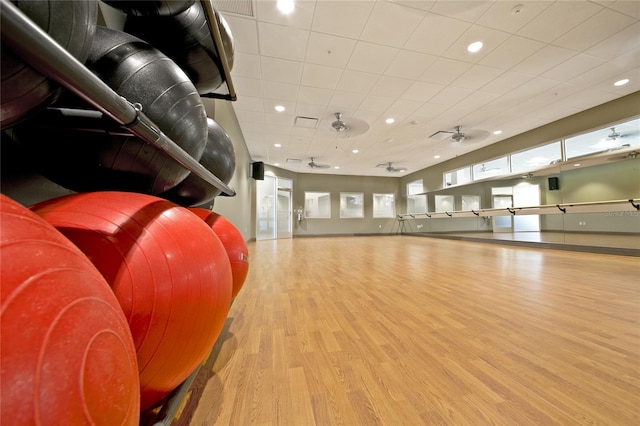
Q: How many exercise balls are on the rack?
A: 9